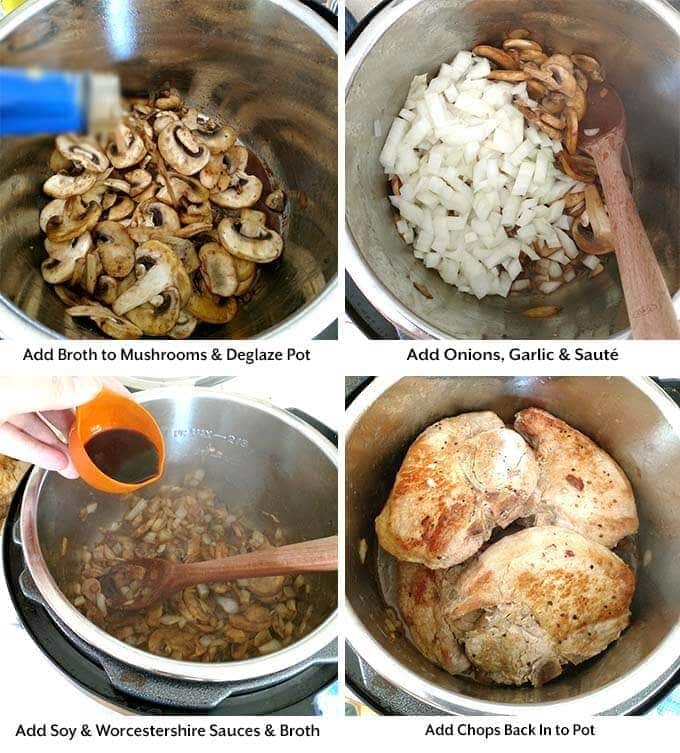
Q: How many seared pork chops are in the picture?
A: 4